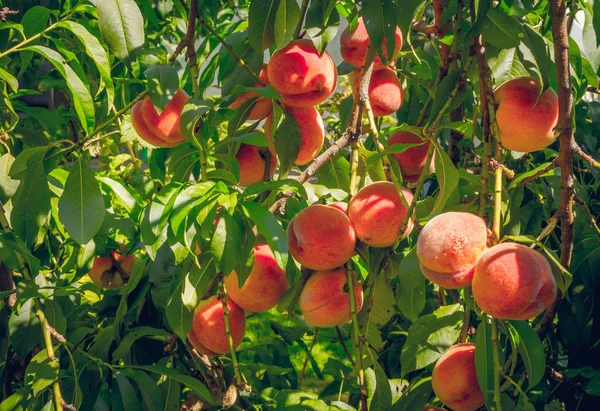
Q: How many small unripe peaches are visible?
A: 0